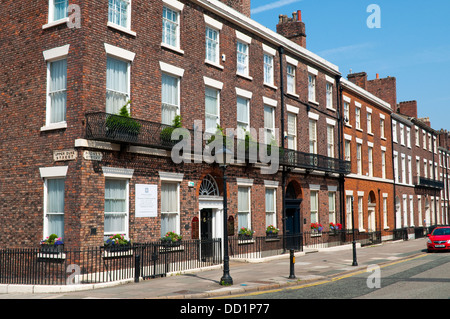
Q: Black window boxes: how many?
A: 5